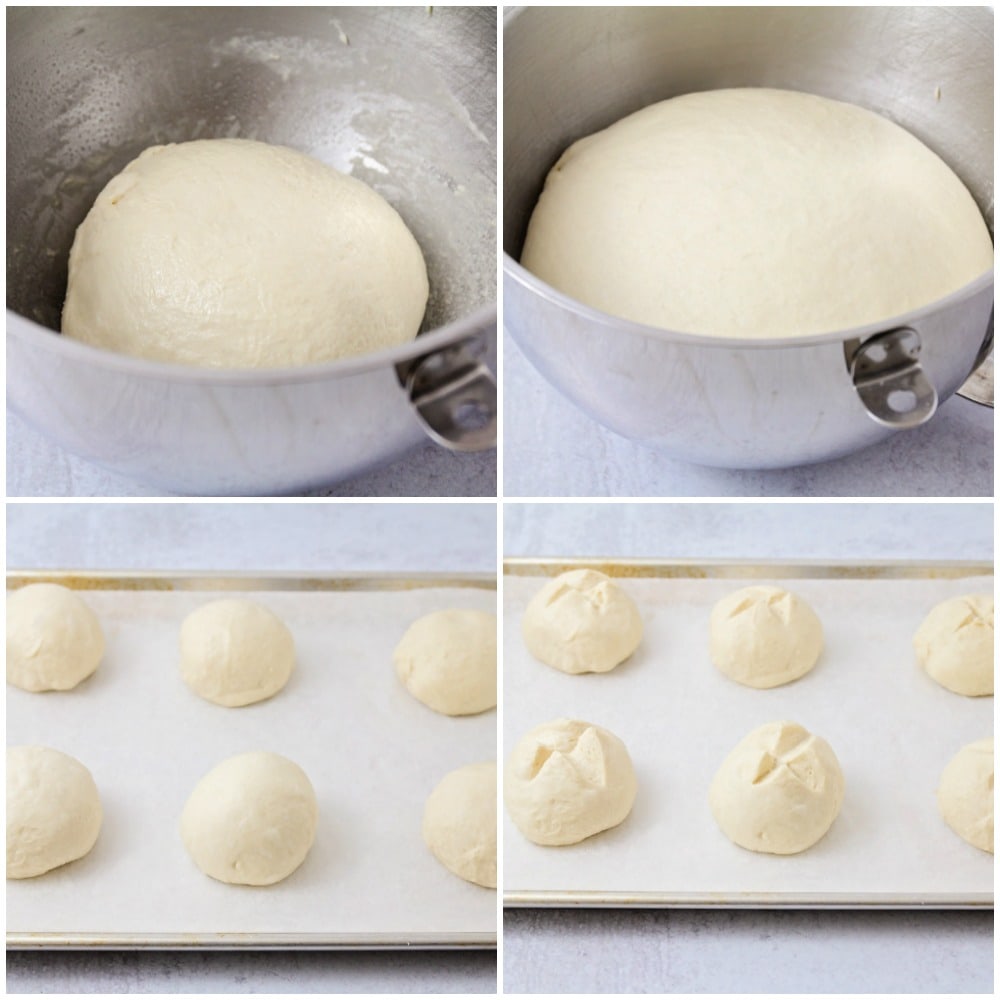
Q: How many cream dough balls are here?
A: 14